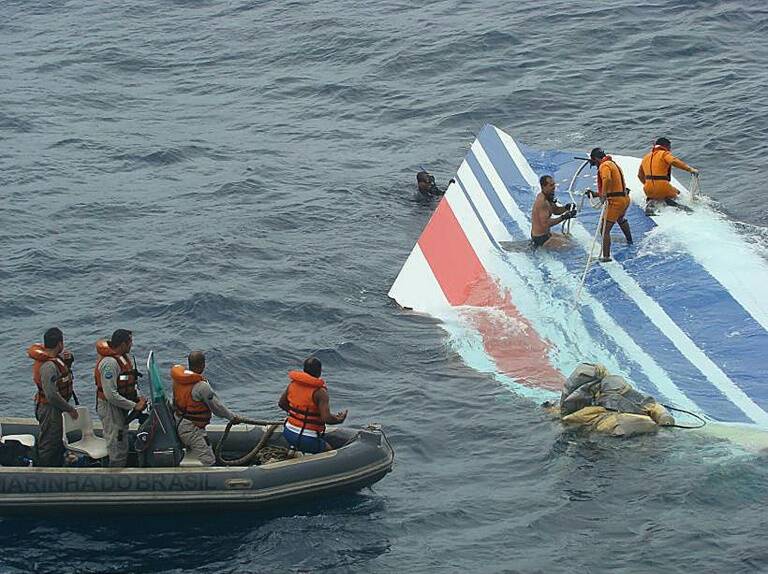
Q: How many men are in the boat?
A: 4